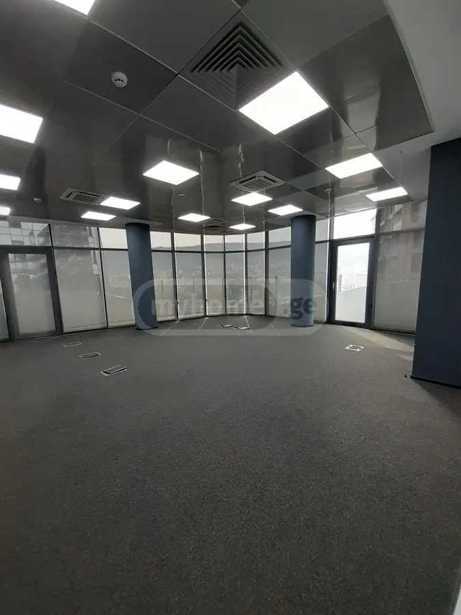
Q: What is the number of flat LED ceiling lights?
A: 14